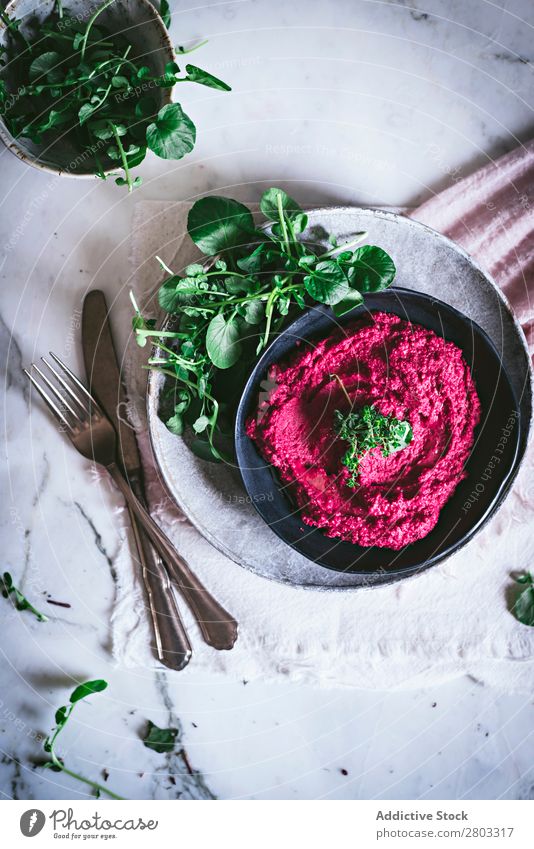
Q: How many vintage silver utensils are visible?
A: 2